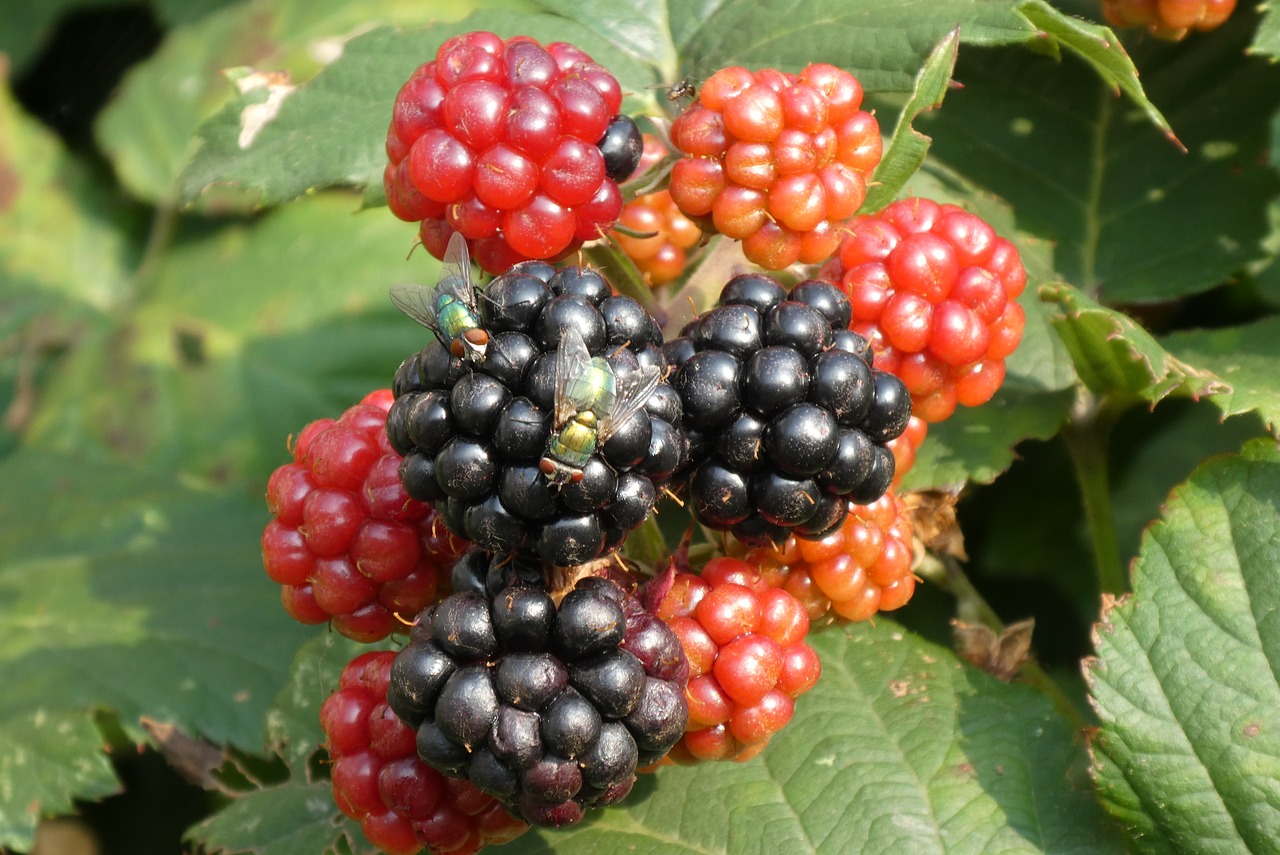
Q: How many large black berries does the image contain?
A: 3